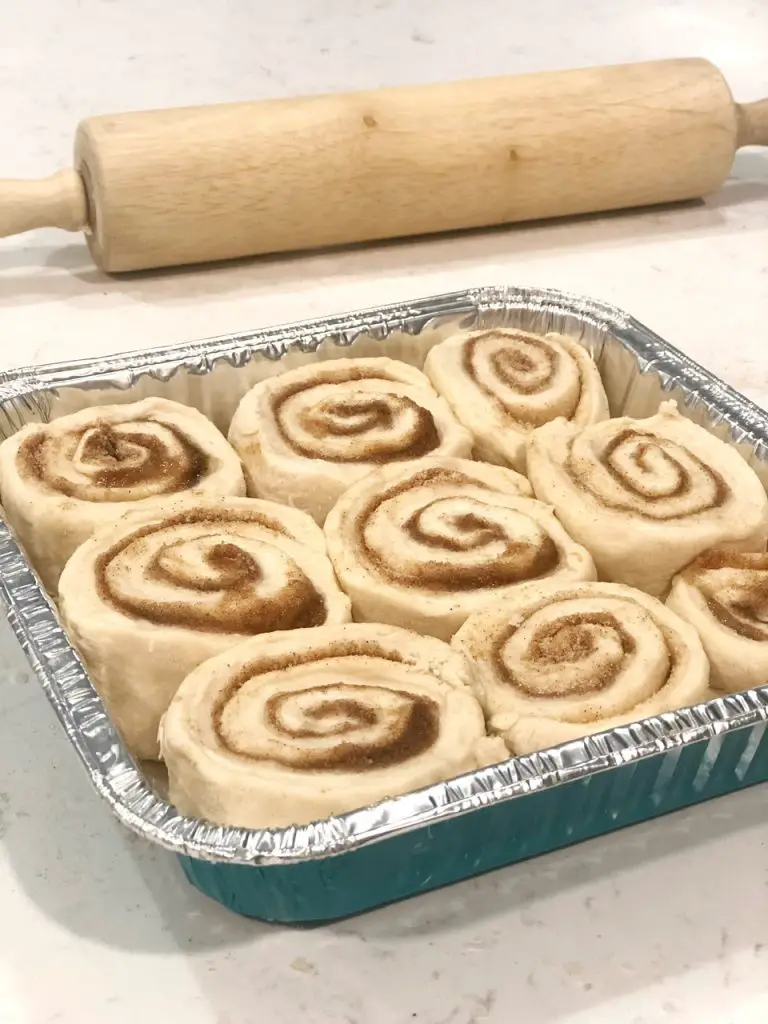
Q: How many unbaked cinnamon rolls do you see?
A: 9